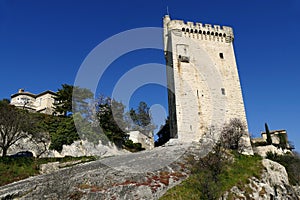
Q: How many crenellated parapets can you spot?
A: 1